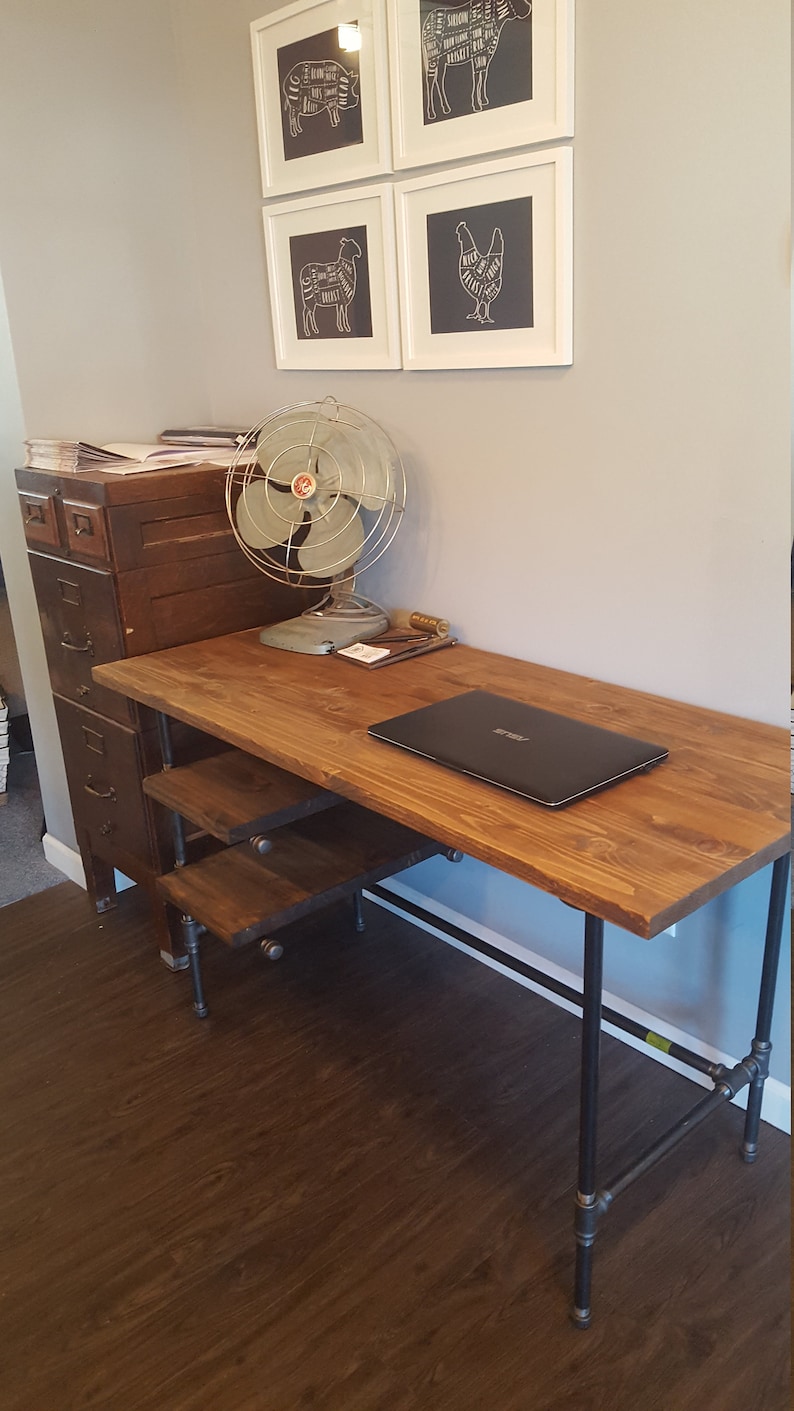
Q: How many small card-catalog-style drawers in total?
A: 2